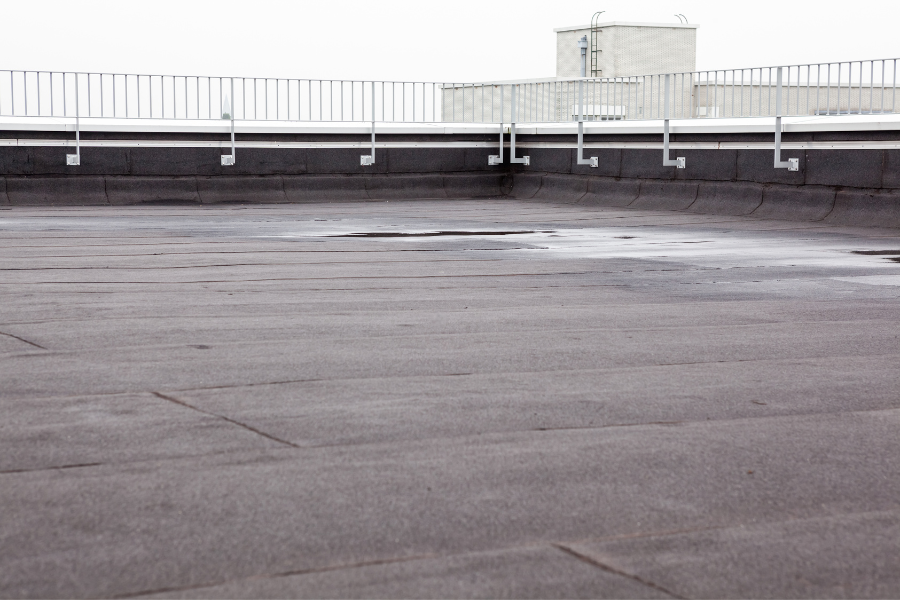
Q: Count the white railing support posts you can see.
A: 8